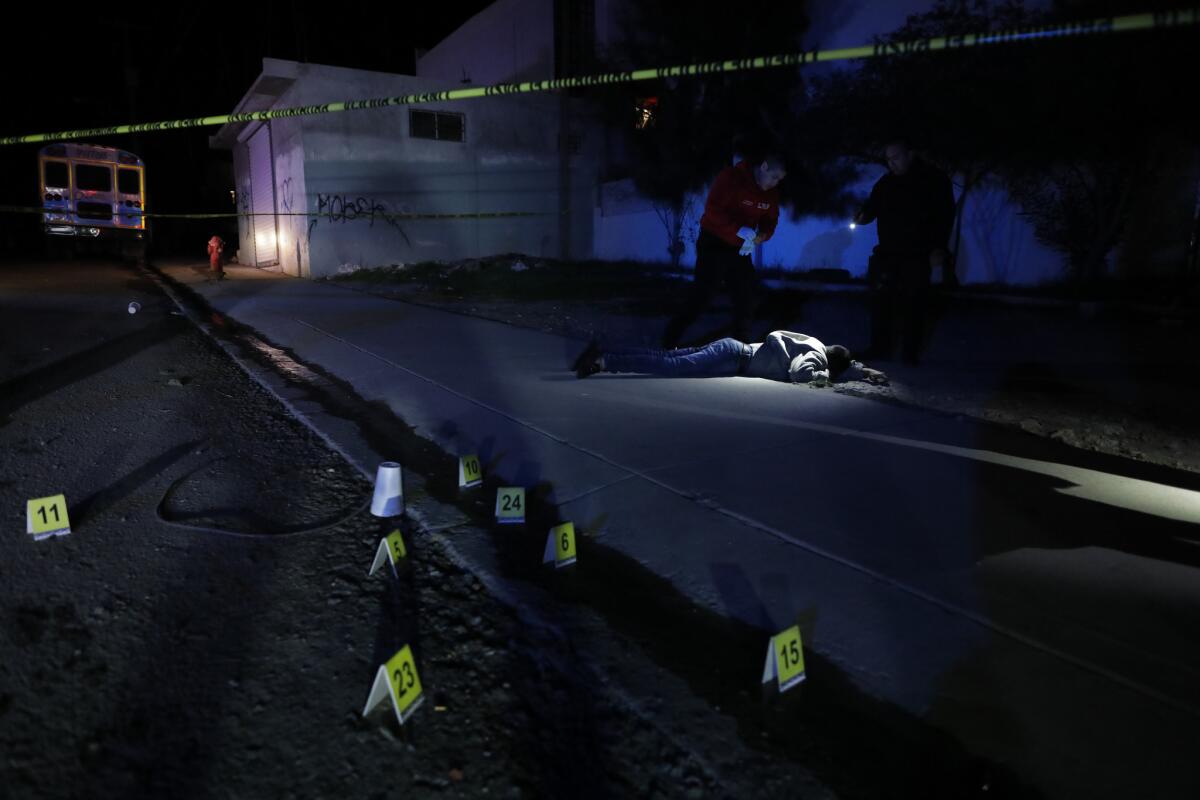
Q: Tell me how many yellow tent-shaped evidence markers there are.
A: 7